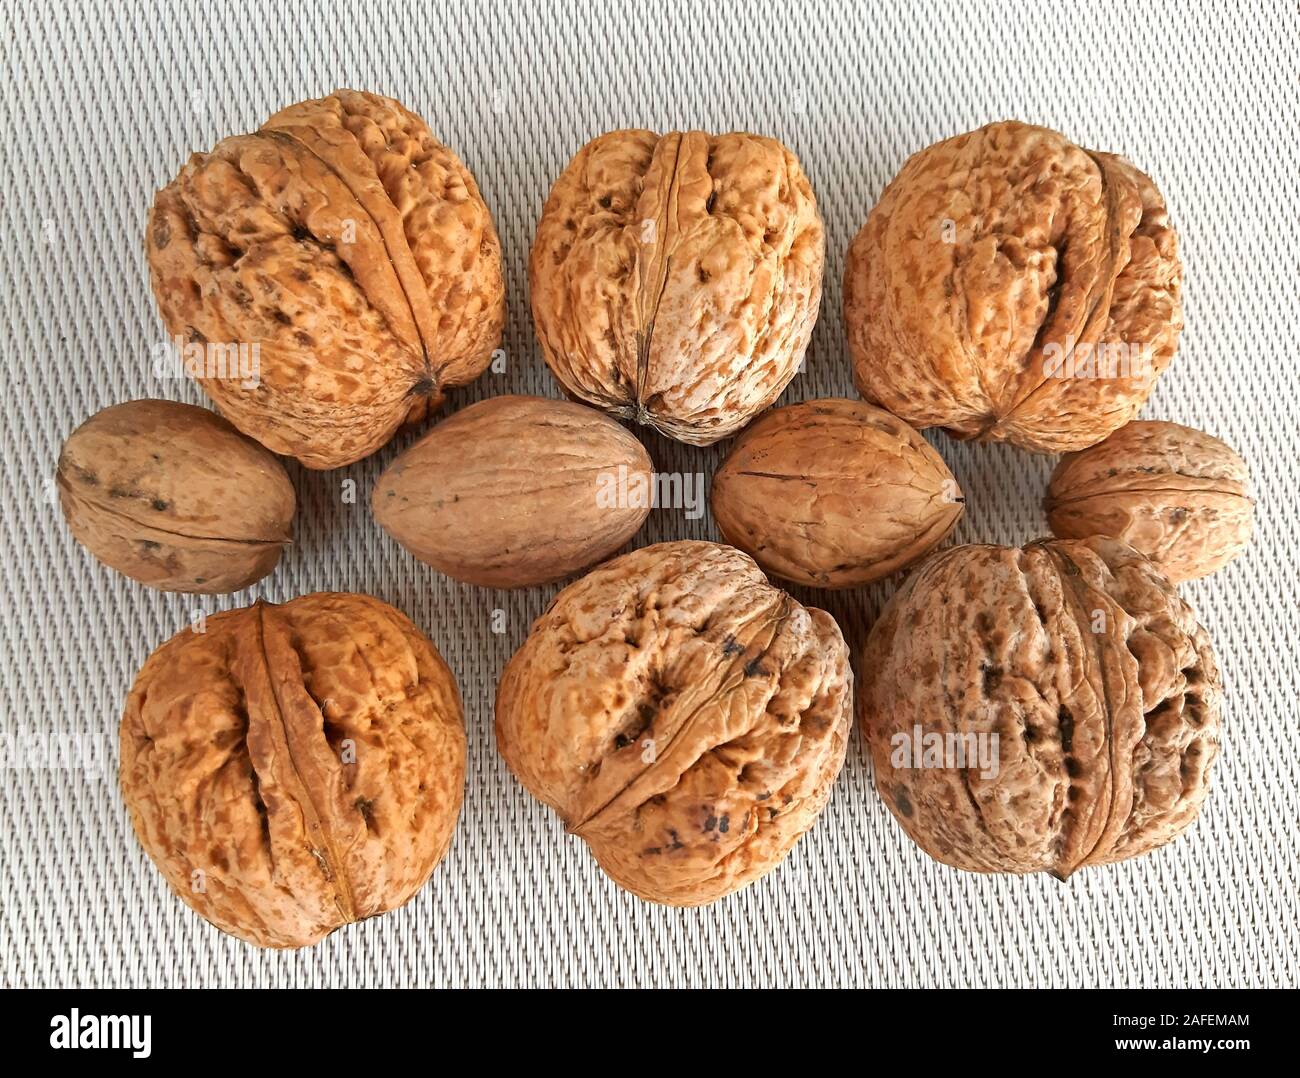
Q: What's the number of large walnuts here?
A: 6